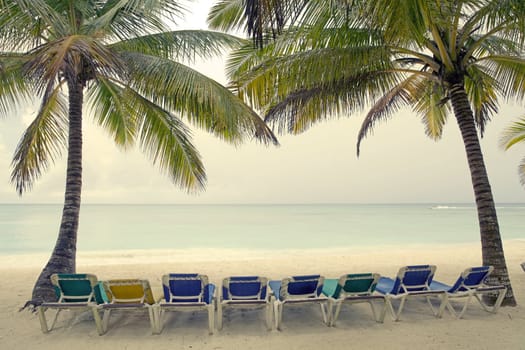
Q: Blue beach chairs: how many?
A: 5